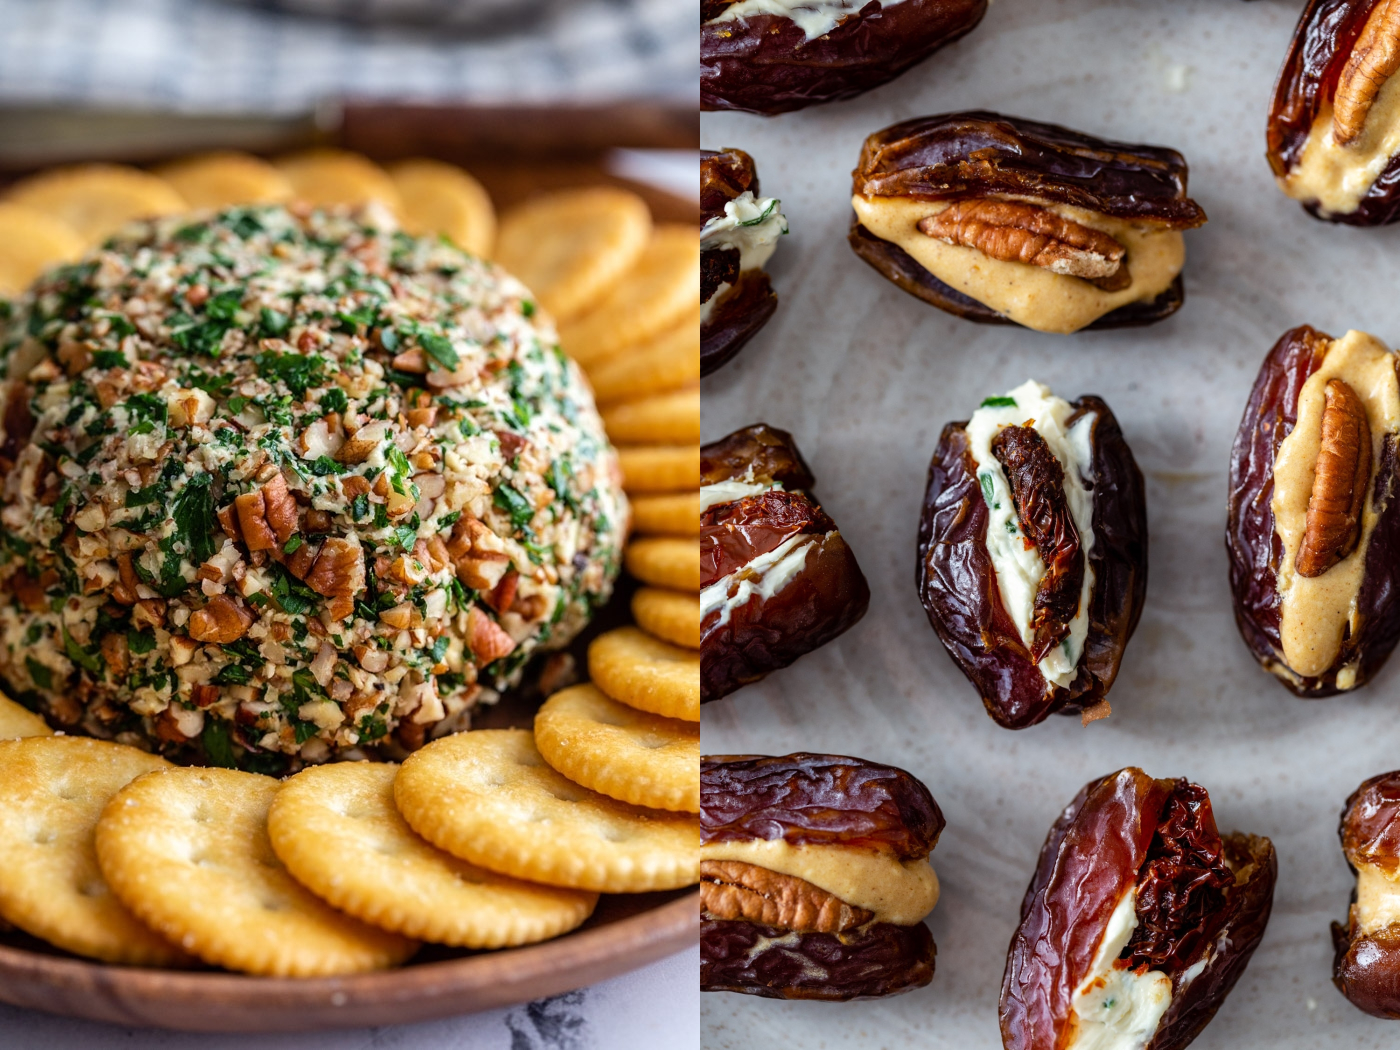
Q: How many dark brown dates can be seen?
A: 10